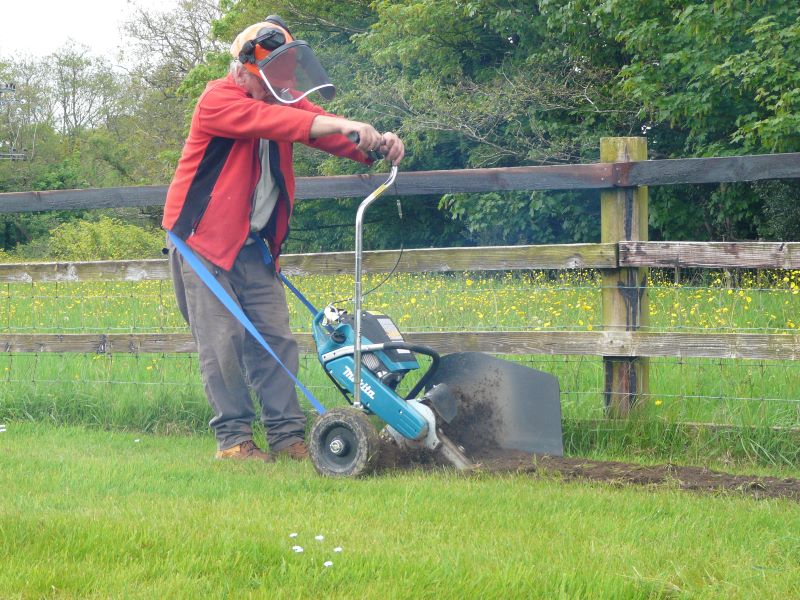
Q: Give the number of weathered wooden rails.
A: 3